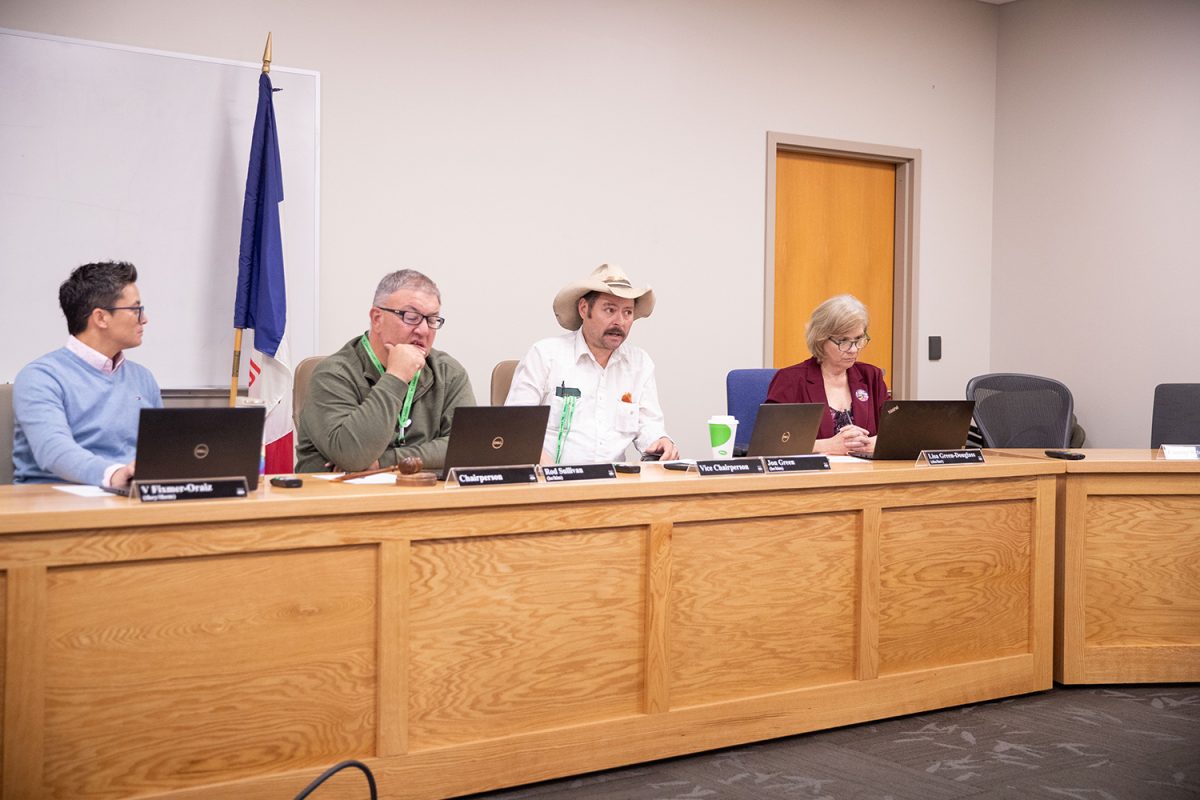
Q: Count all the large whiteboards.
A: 1